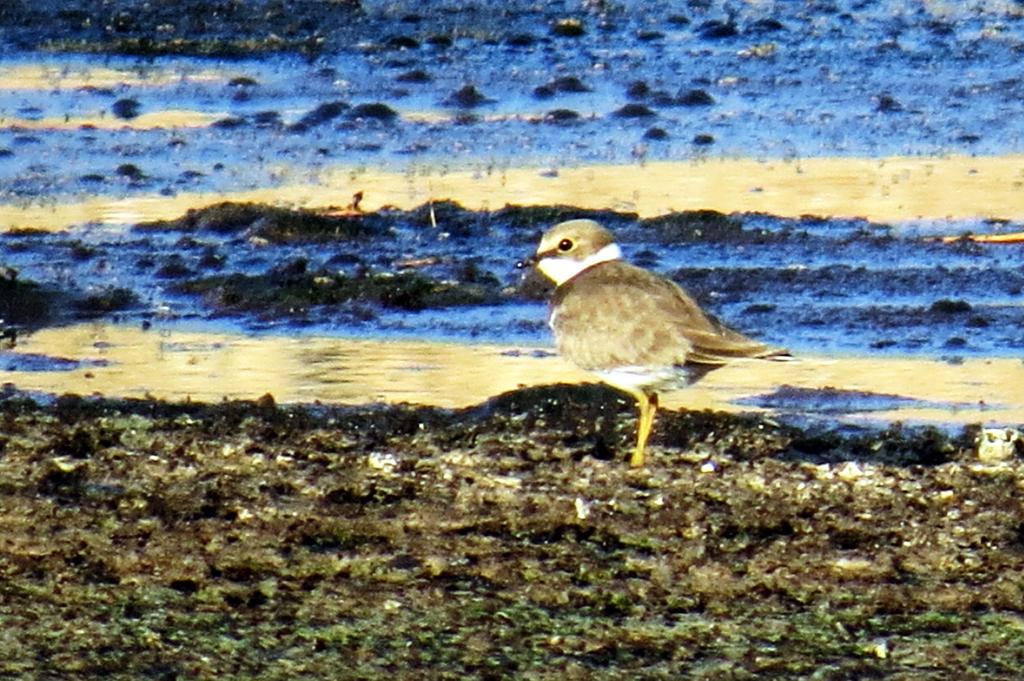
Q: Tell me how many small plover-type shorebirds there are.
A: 1